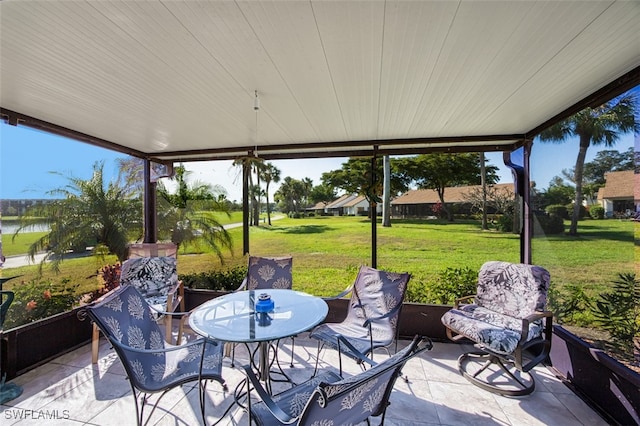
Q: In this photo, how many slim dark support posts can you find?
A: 4